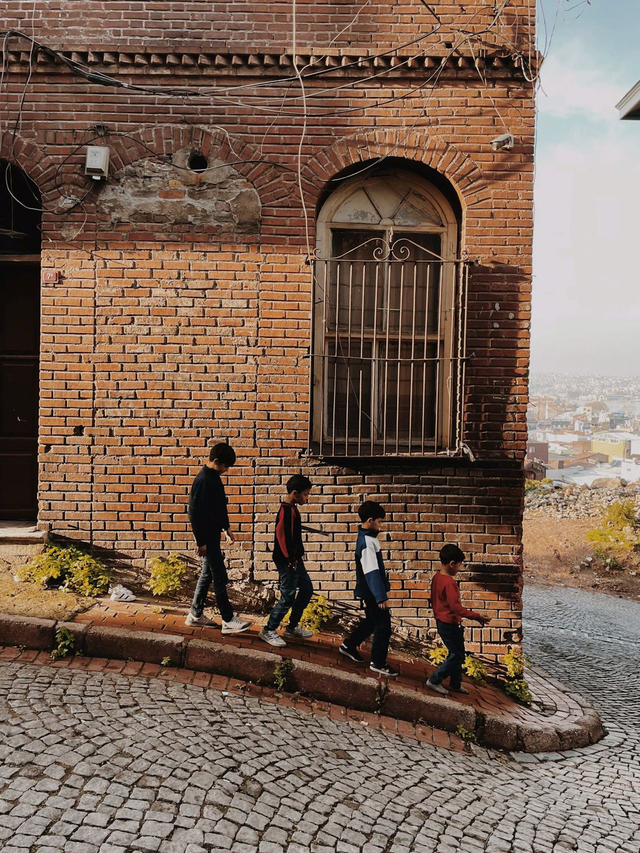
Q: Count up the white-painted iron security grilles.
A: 1